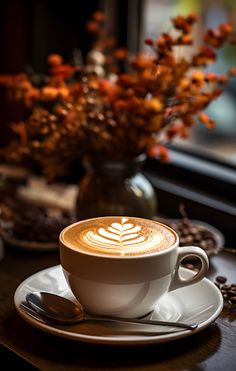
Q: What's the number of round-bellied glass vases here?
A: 1